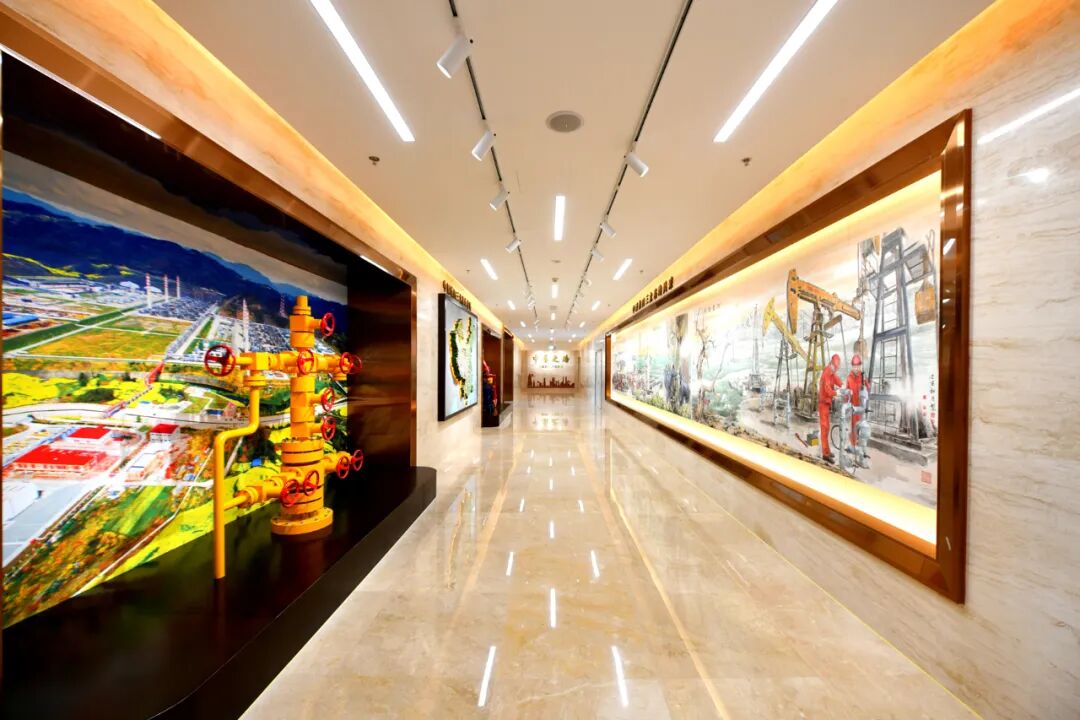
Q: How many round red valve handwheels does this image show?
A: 11